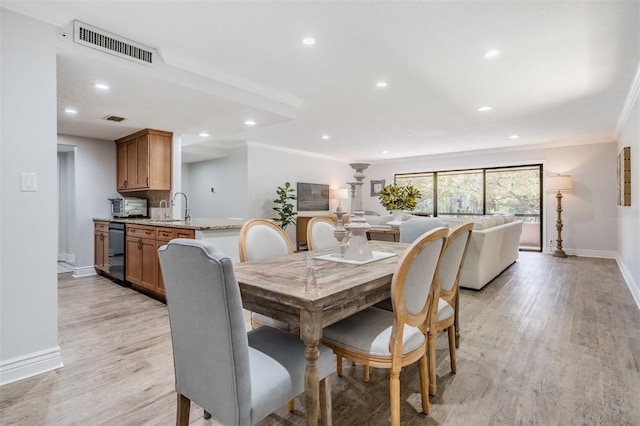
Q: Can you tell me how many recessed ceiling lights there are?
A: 11